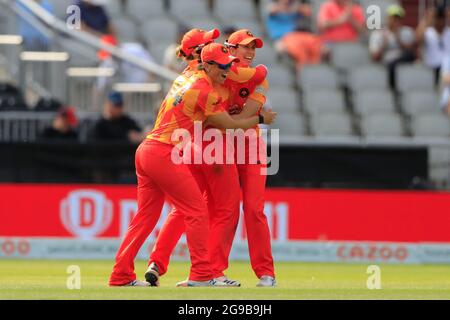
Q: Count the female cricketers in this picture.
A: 3